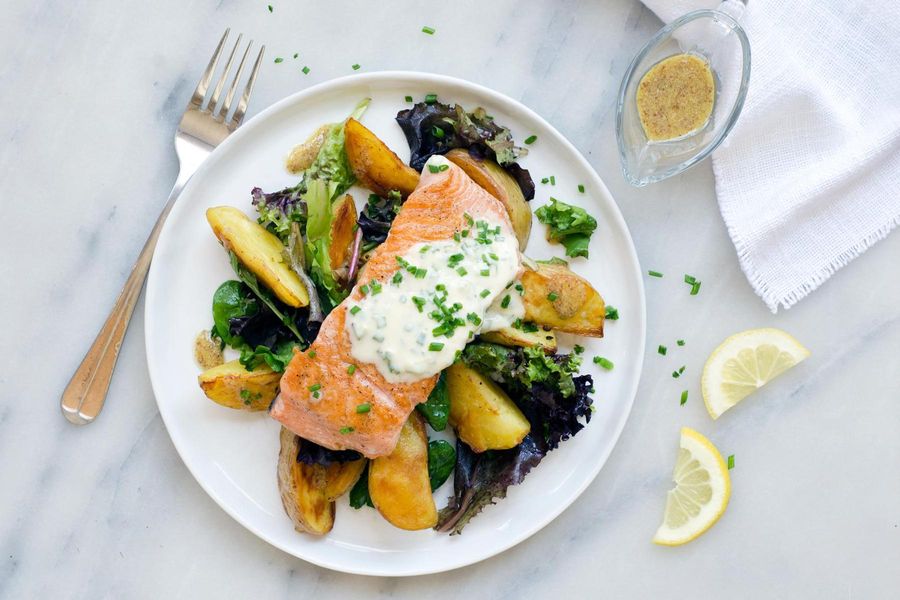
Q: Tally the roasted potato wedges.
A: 11